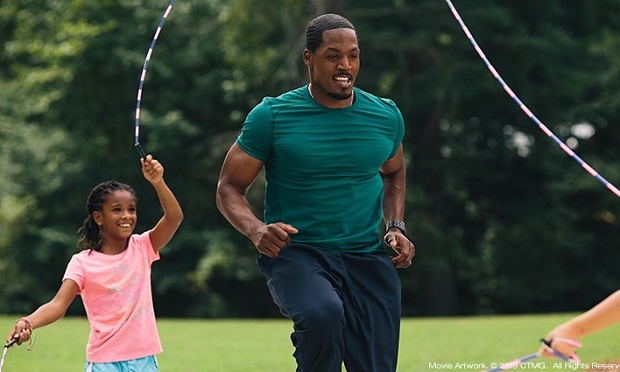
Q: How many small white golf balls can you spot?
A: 0